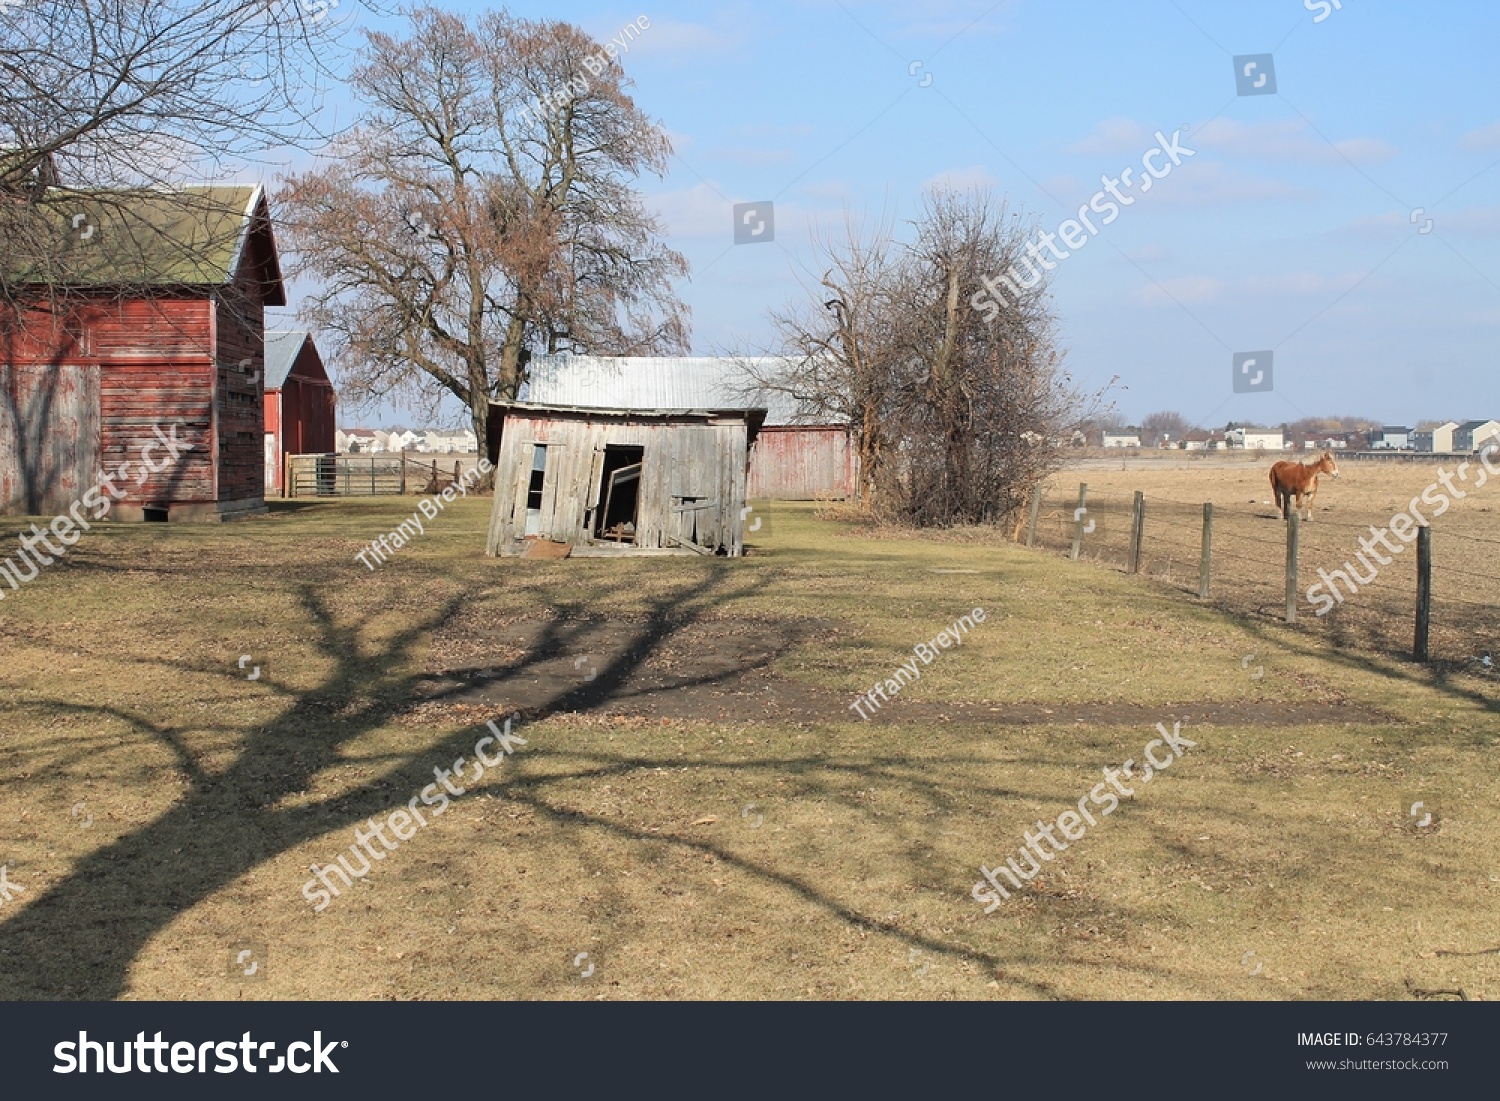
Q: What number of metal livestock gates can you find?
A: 1